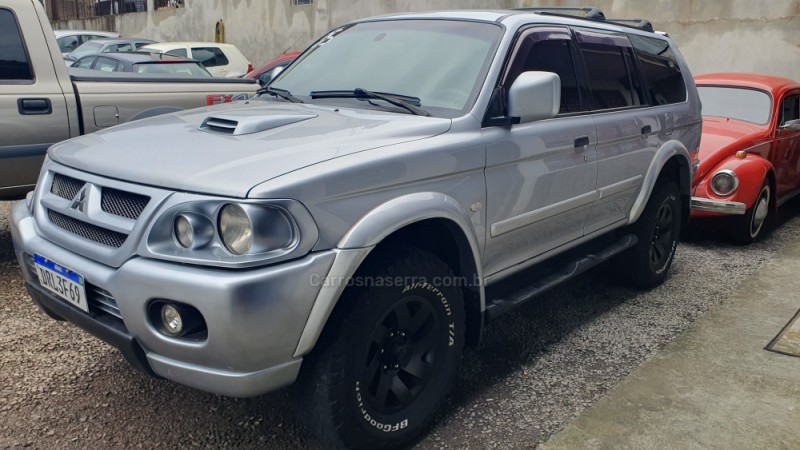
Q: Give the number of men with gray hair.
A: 0